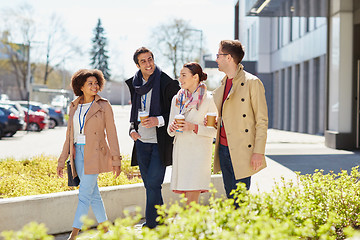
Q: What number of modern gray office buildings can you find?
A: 1